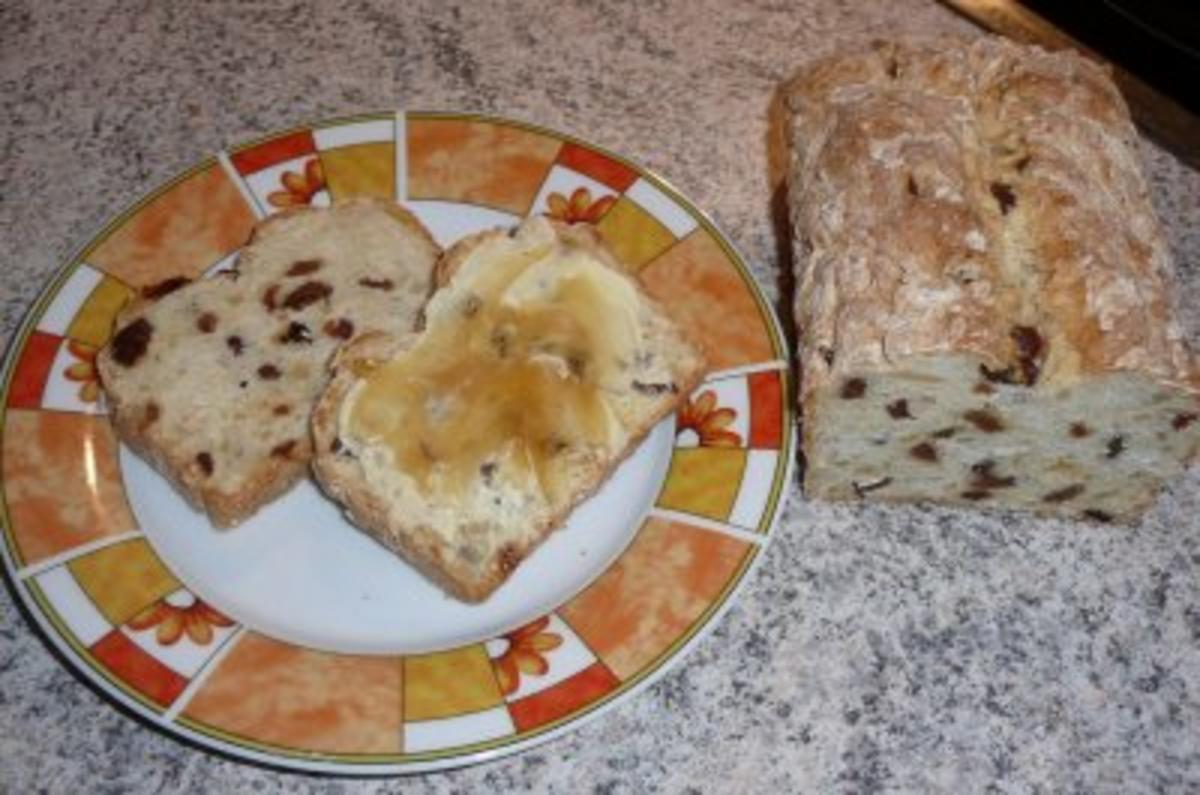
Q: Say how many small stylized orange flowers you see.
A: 6